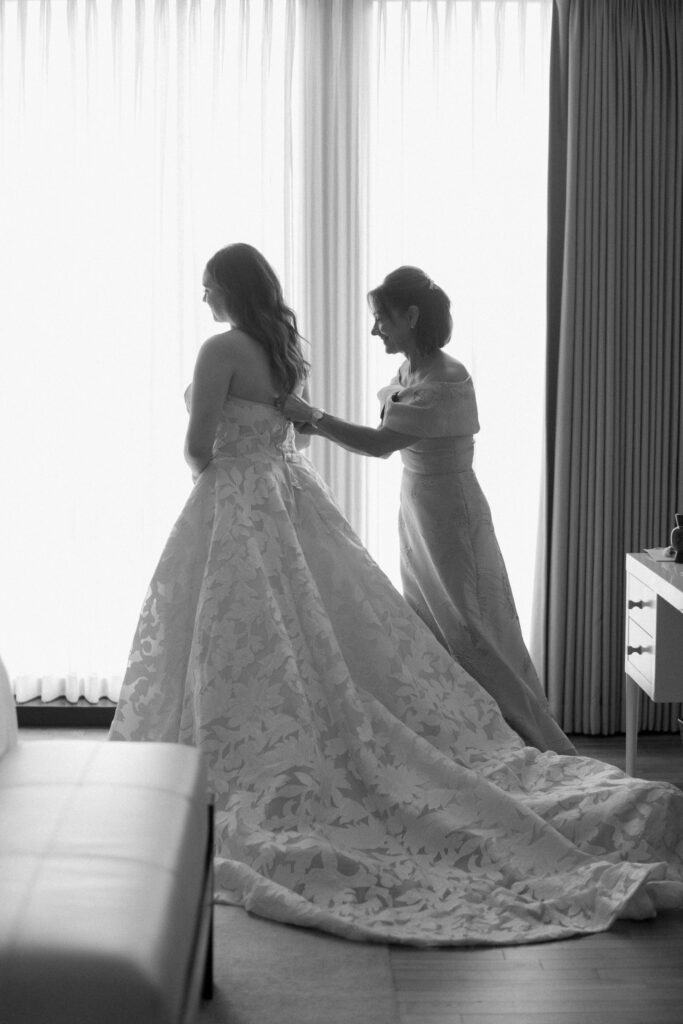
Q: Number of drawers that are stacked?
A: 2